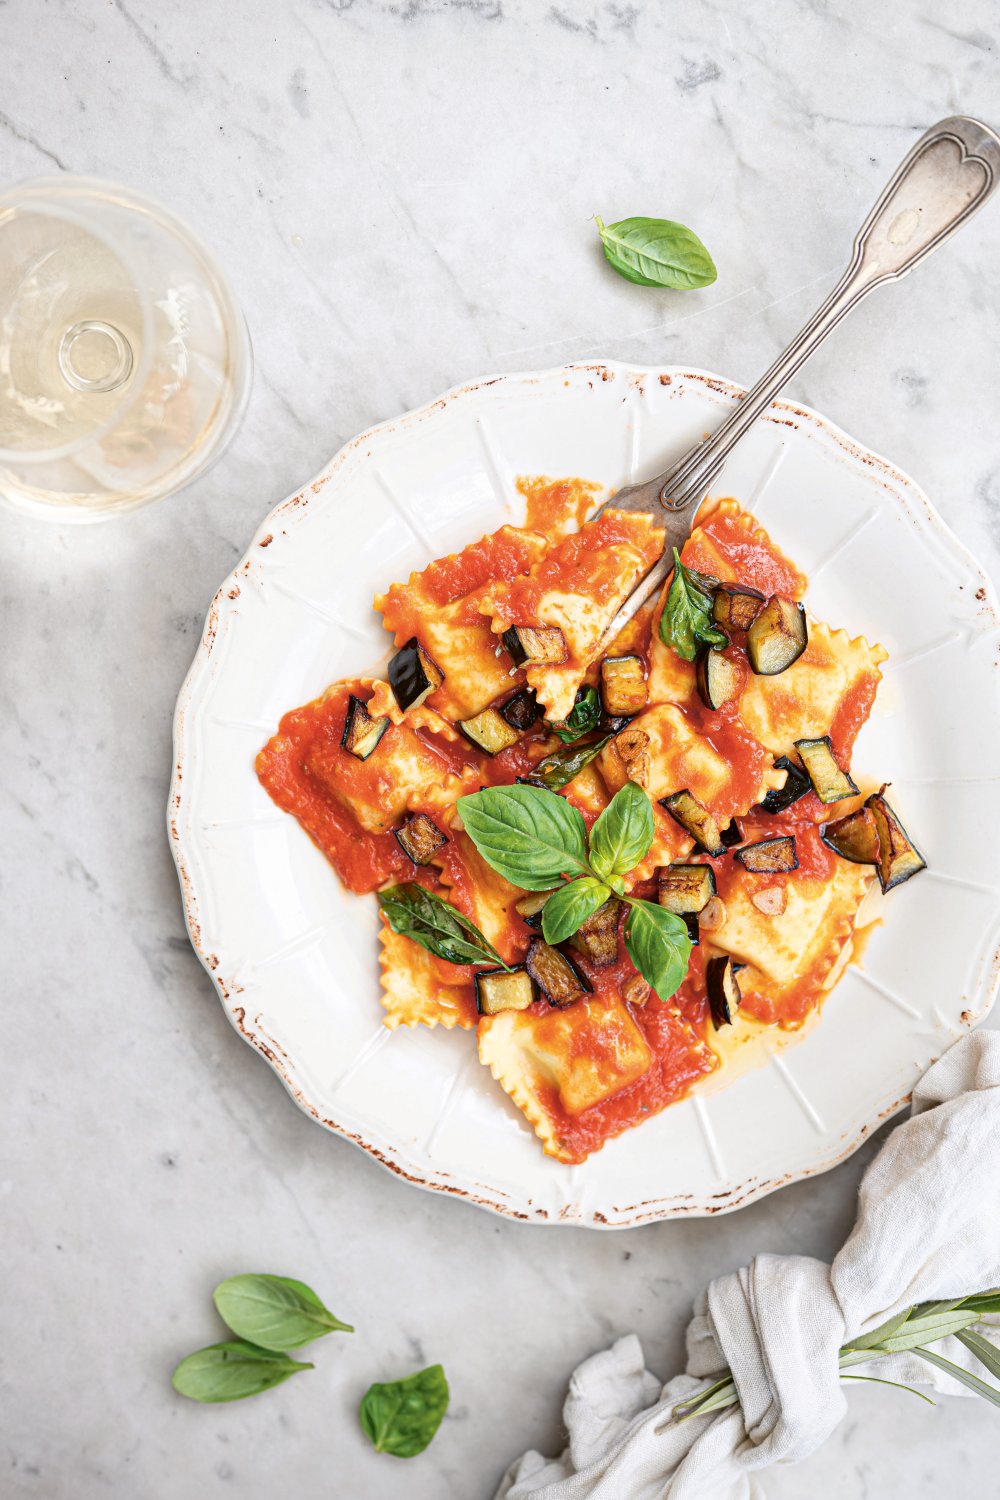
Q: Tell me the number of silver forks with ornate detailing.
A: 1